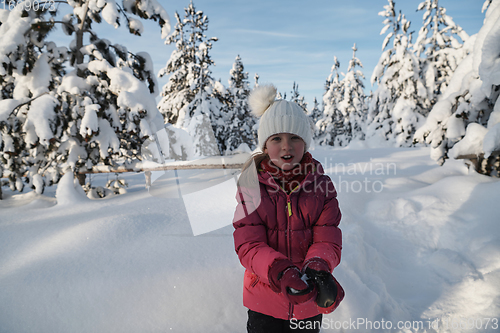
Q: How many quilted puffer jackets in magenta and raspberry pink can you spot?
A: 1